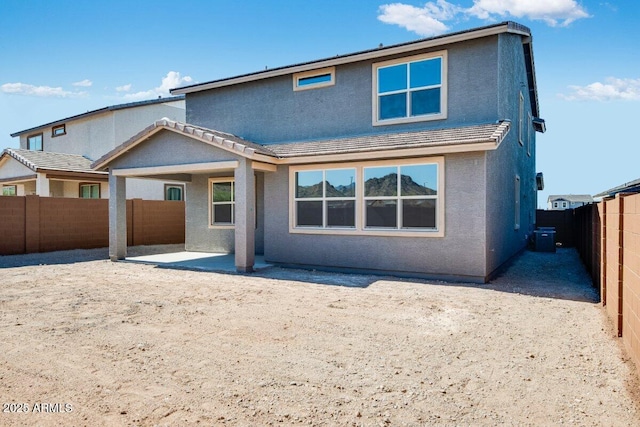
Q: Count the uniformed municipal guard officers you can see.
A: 0